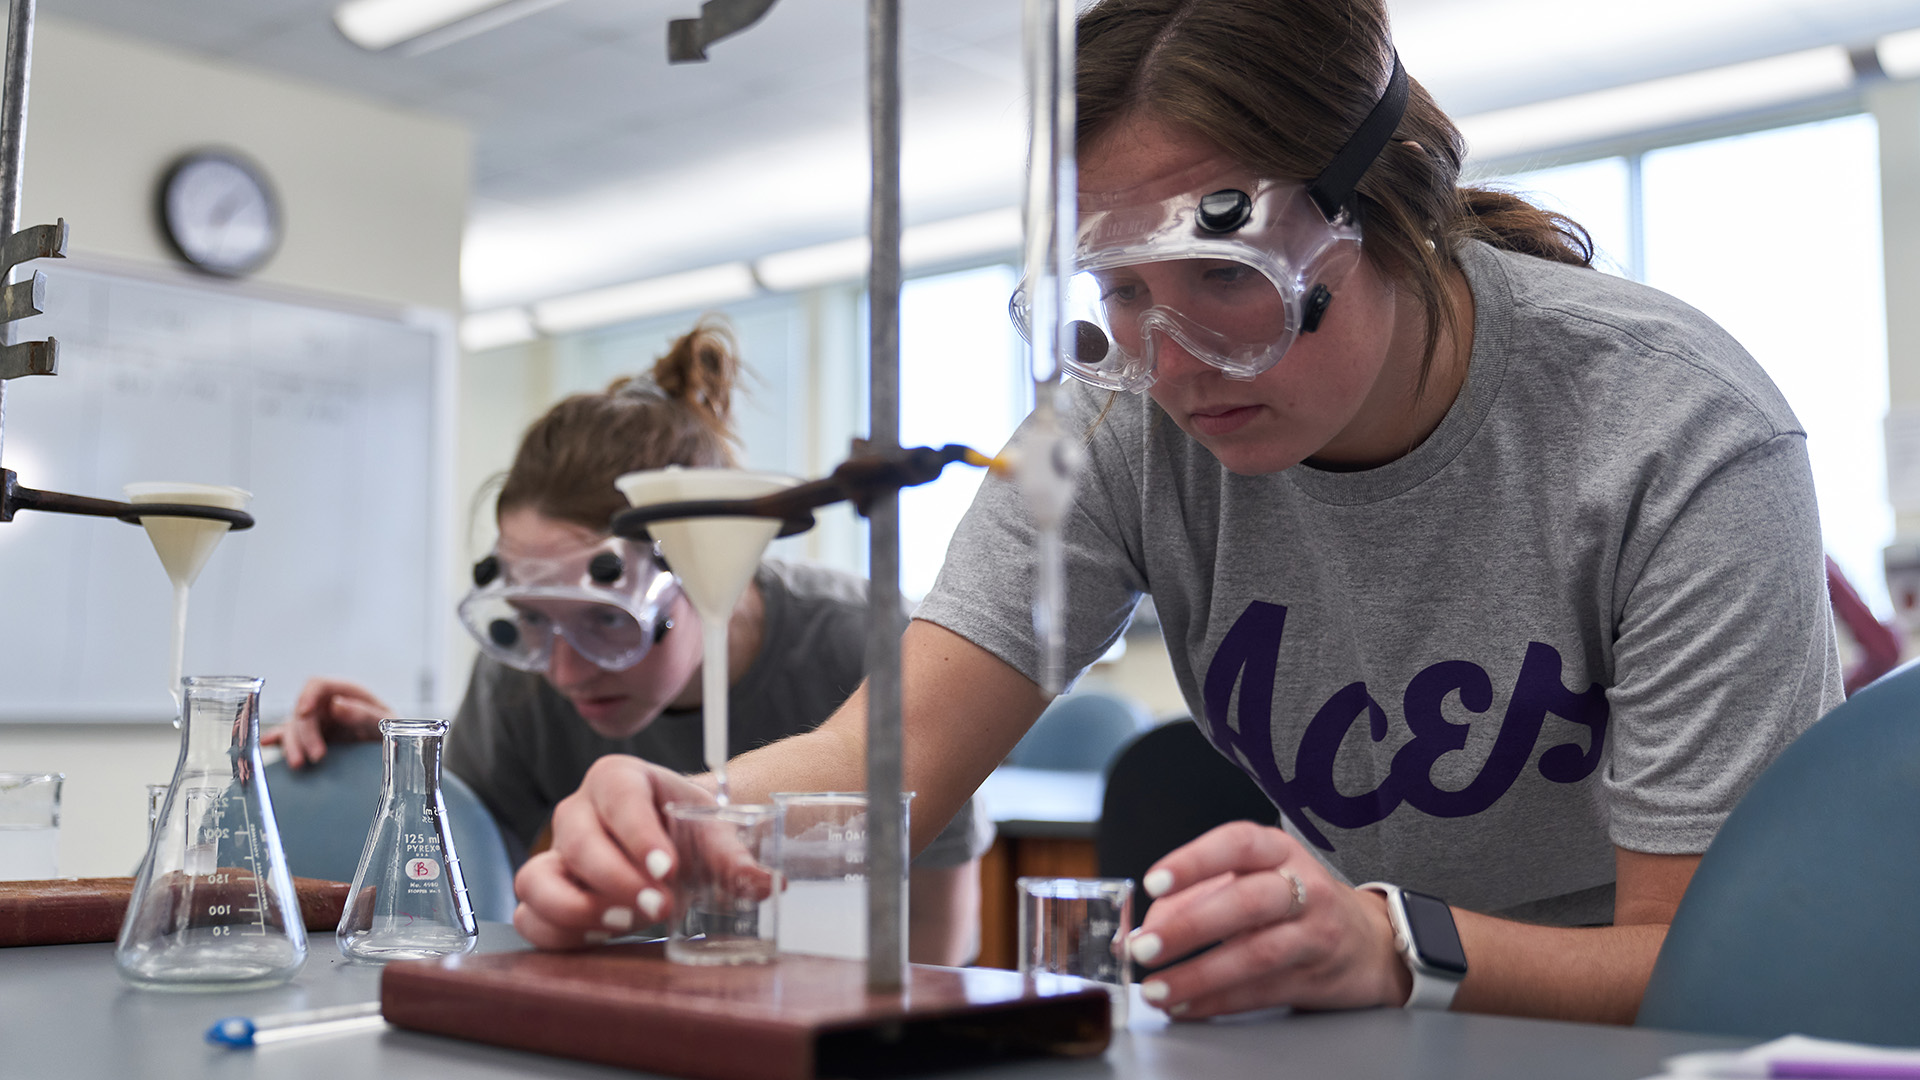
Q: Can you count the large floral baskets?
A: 0